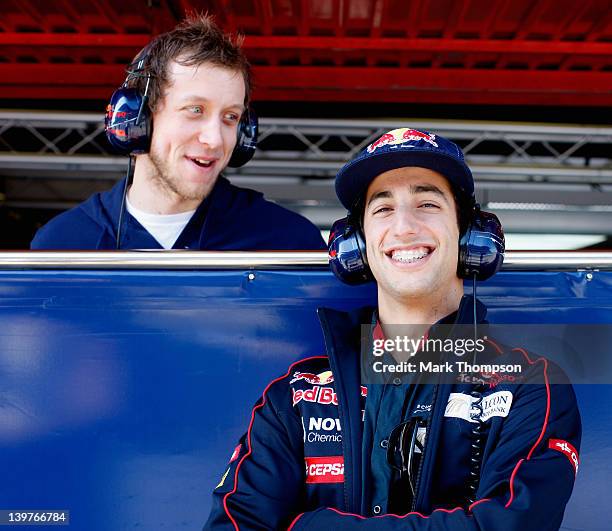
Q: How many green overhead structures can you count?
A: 0